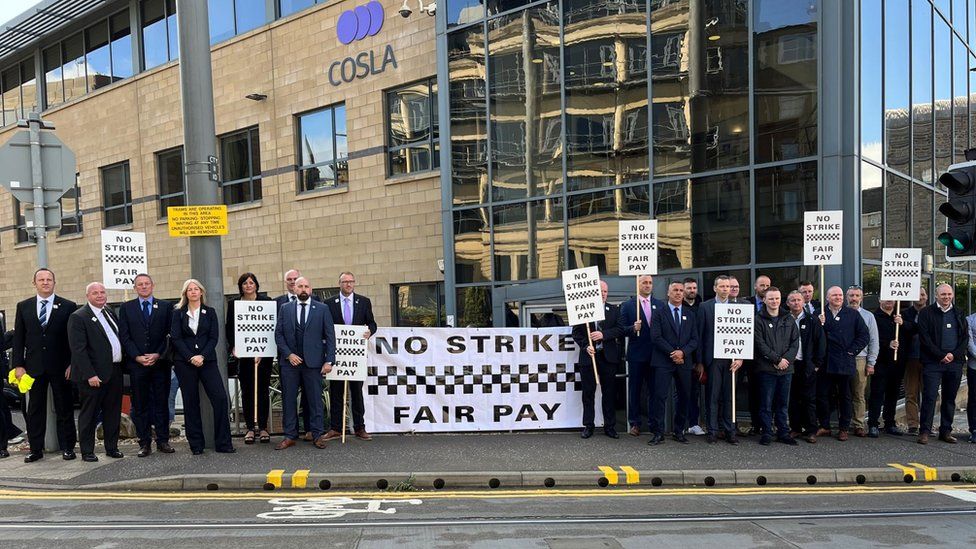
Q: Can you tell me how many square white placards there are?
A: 8